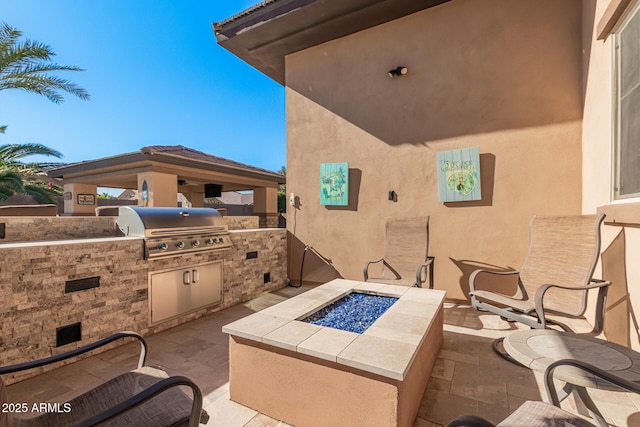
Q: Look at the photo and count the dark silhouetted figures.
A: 0